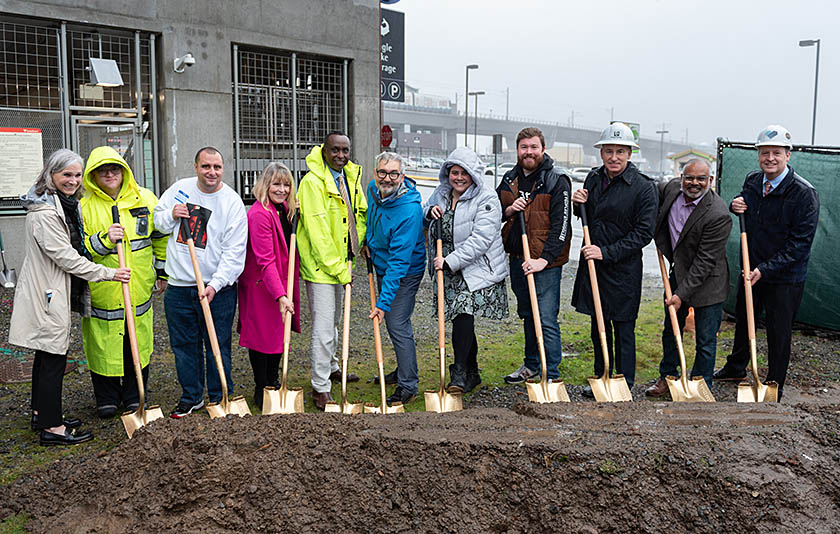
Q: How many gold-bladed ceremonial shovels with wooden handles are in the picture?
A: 10